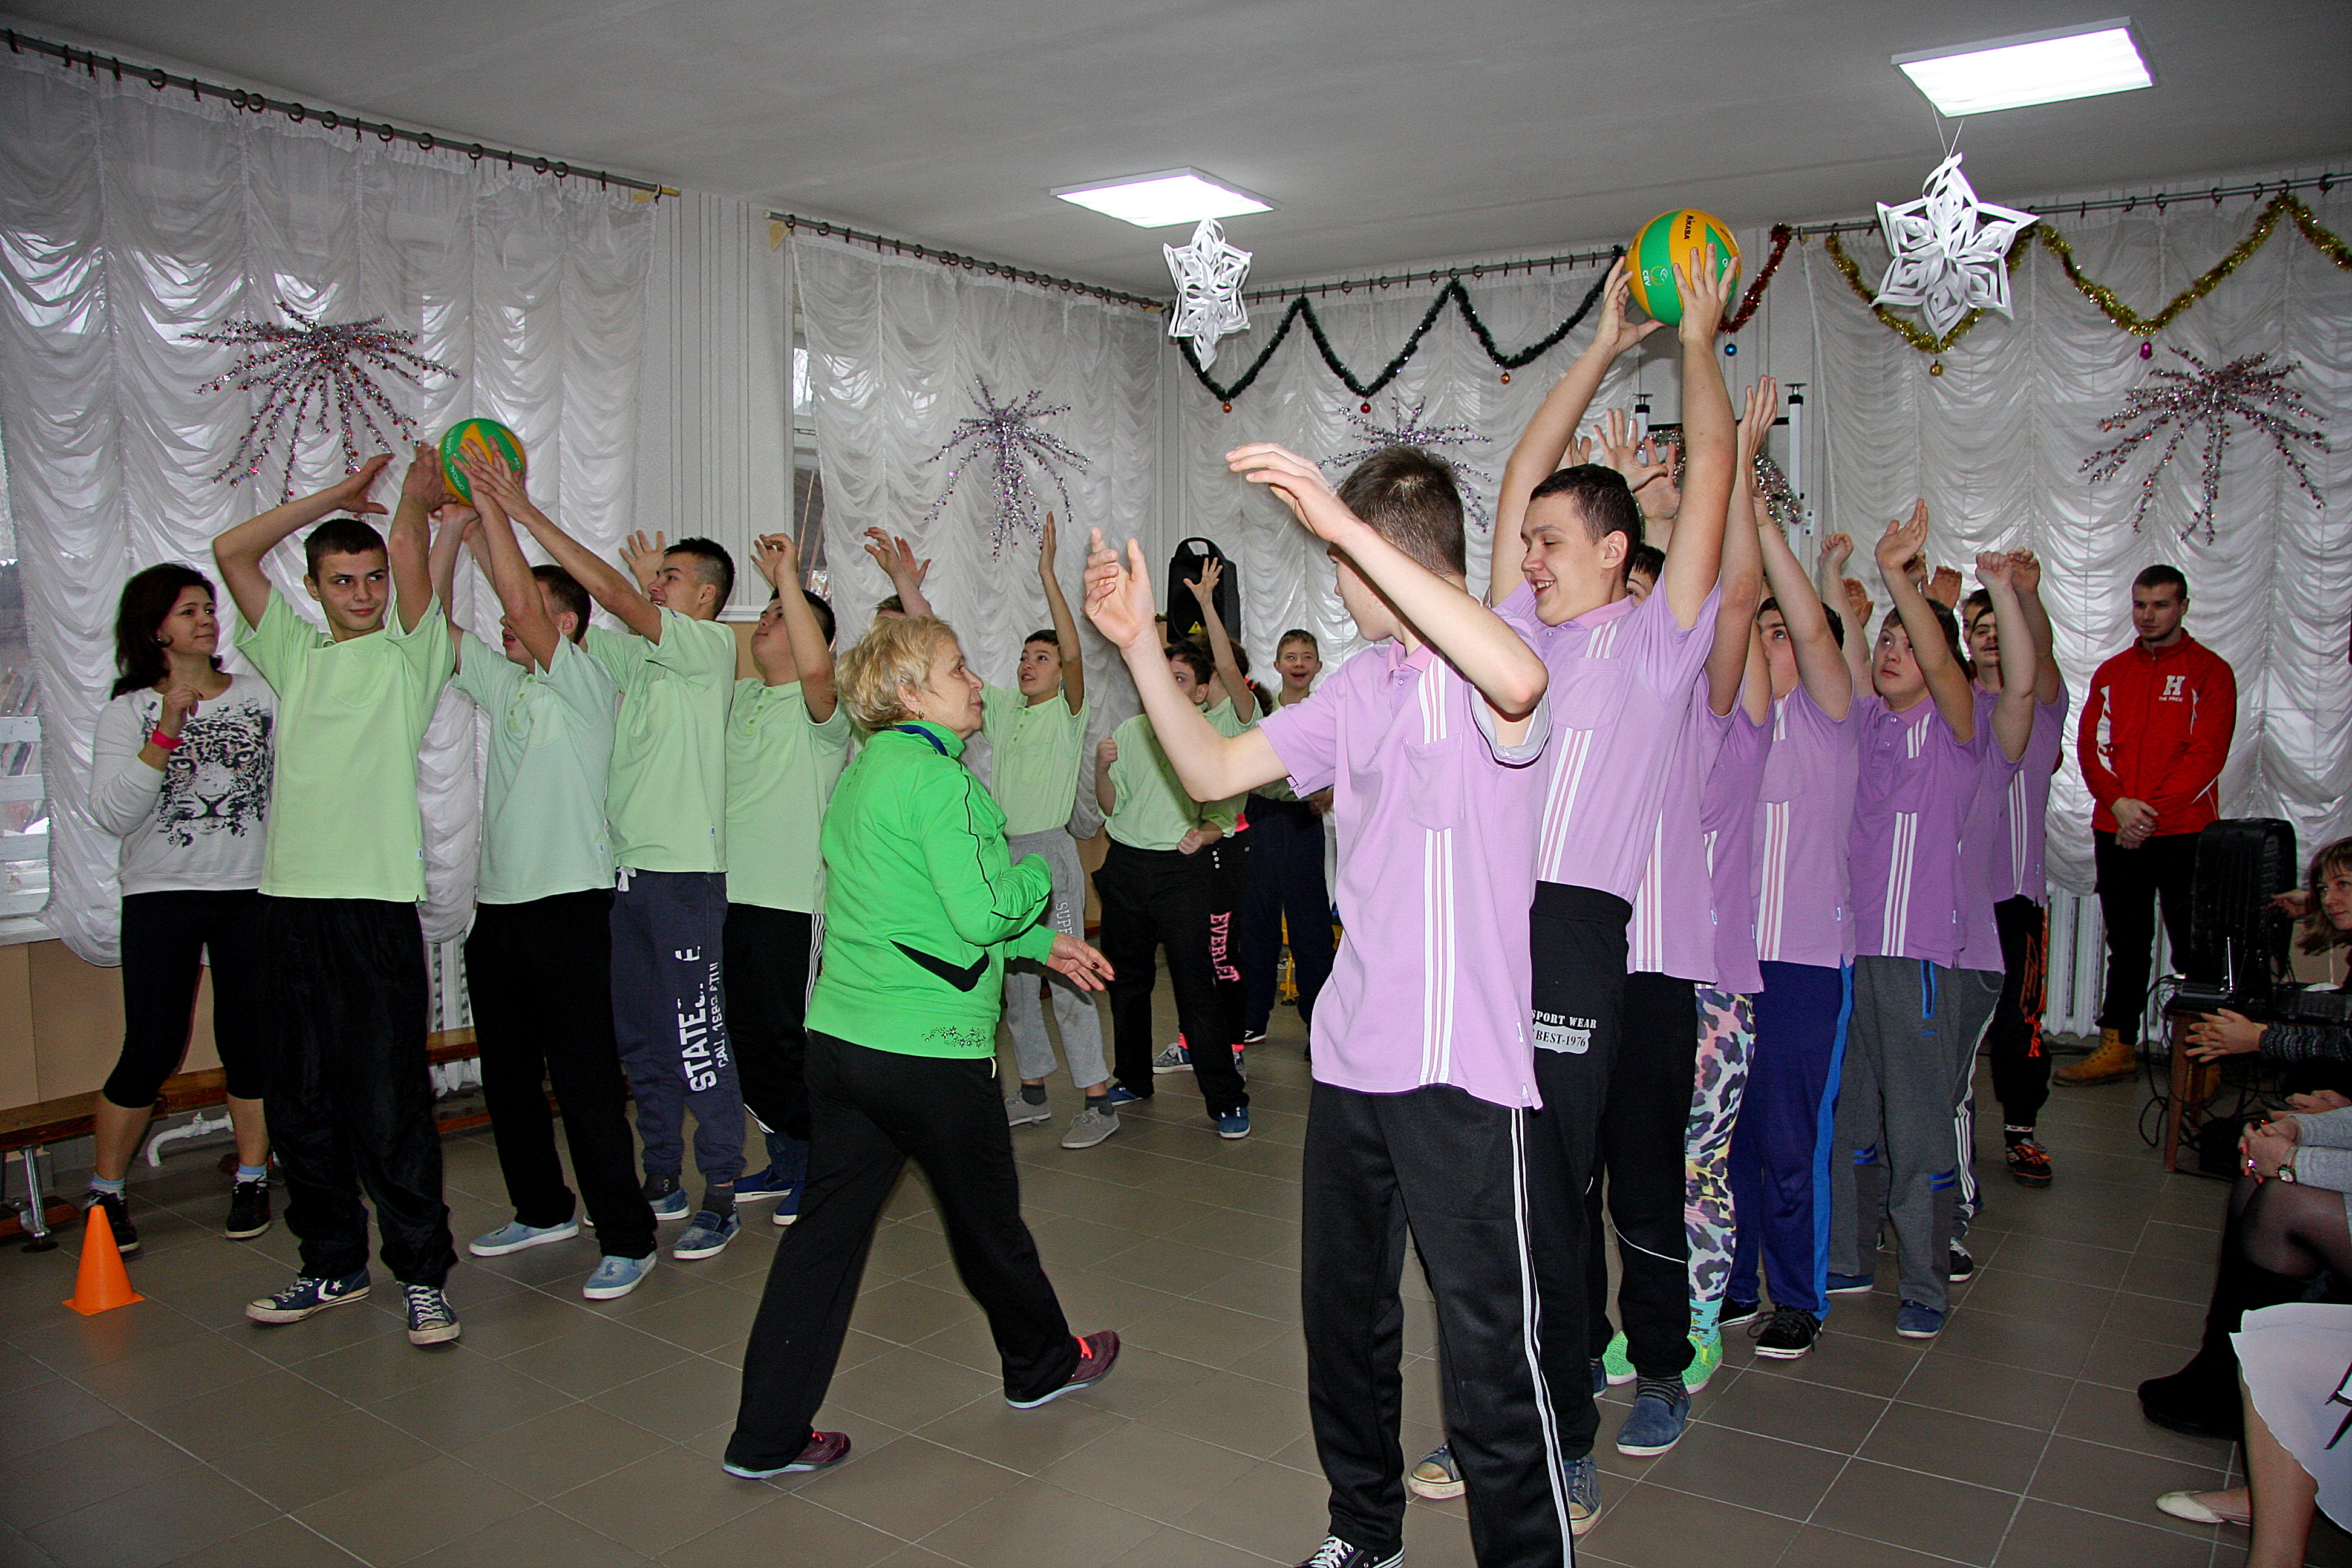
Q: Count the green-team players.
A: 9